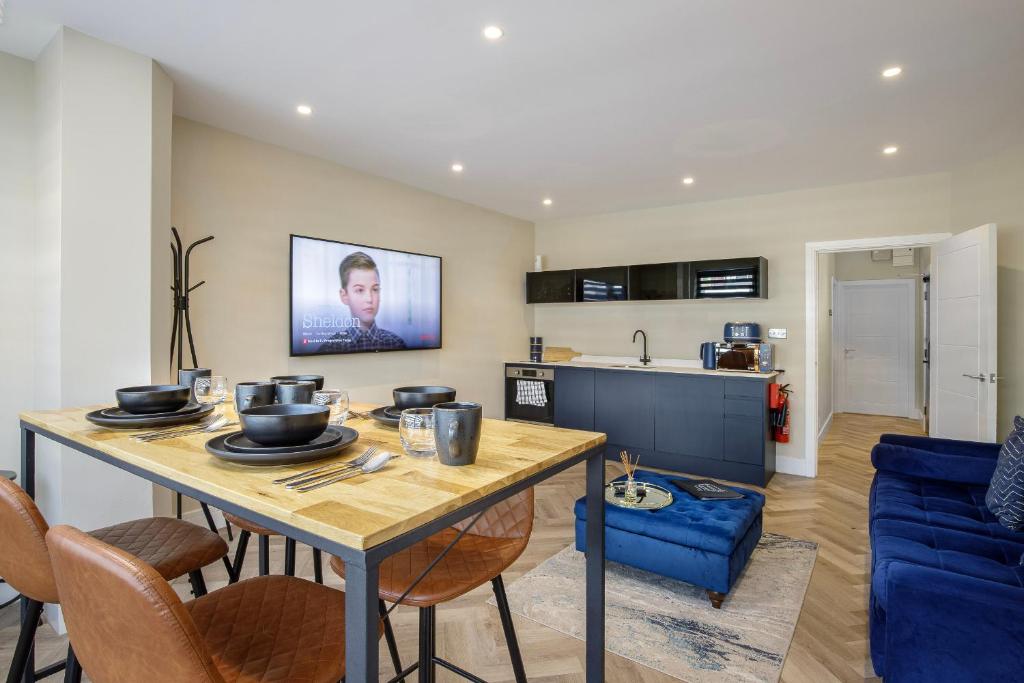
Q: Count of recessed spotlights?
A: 7